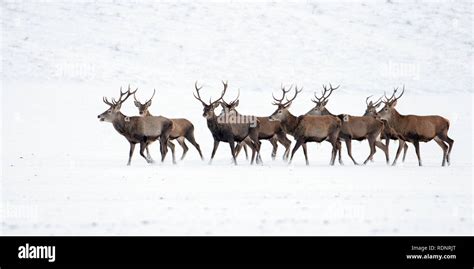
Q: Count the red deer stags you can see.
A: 8